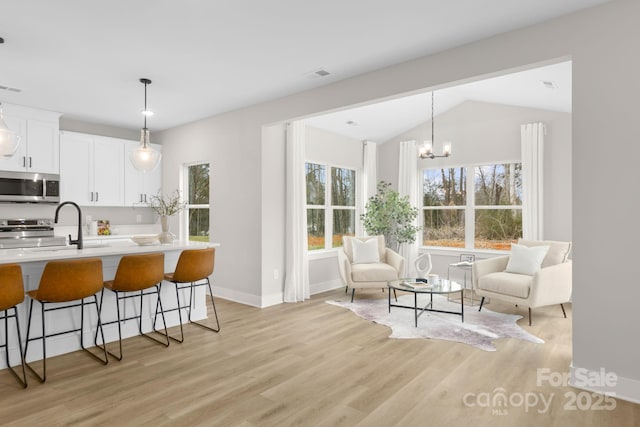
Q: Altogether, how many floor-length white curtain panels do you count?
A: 4